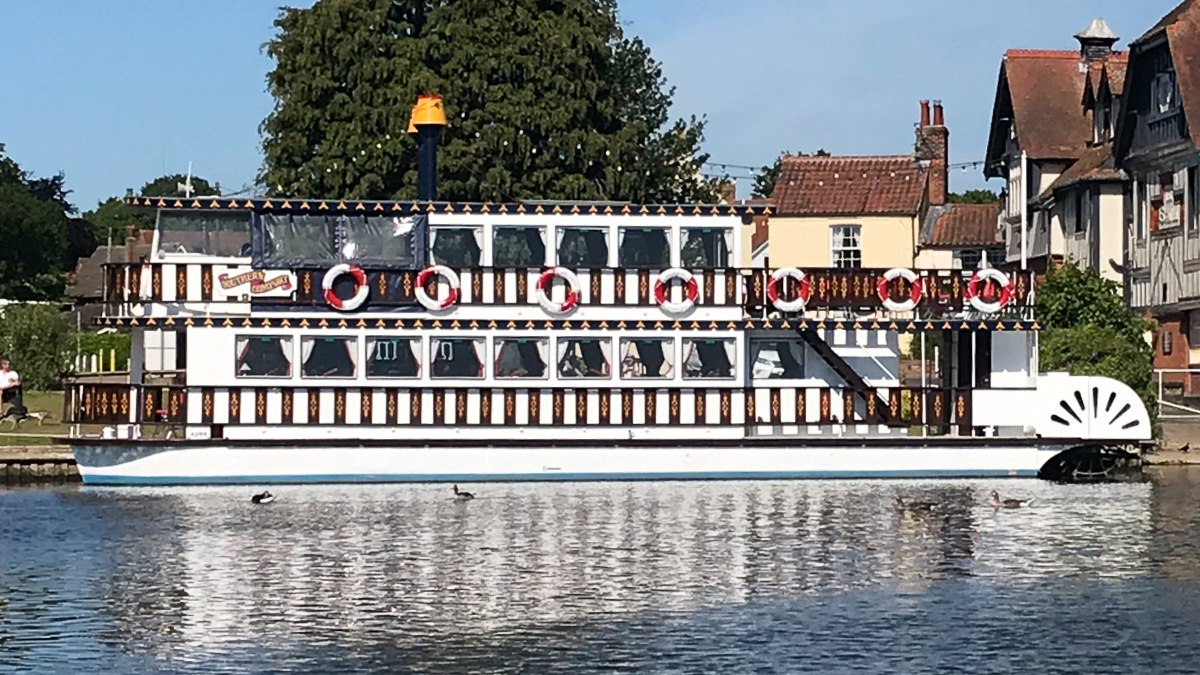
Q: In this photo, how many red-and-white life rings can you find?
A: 7